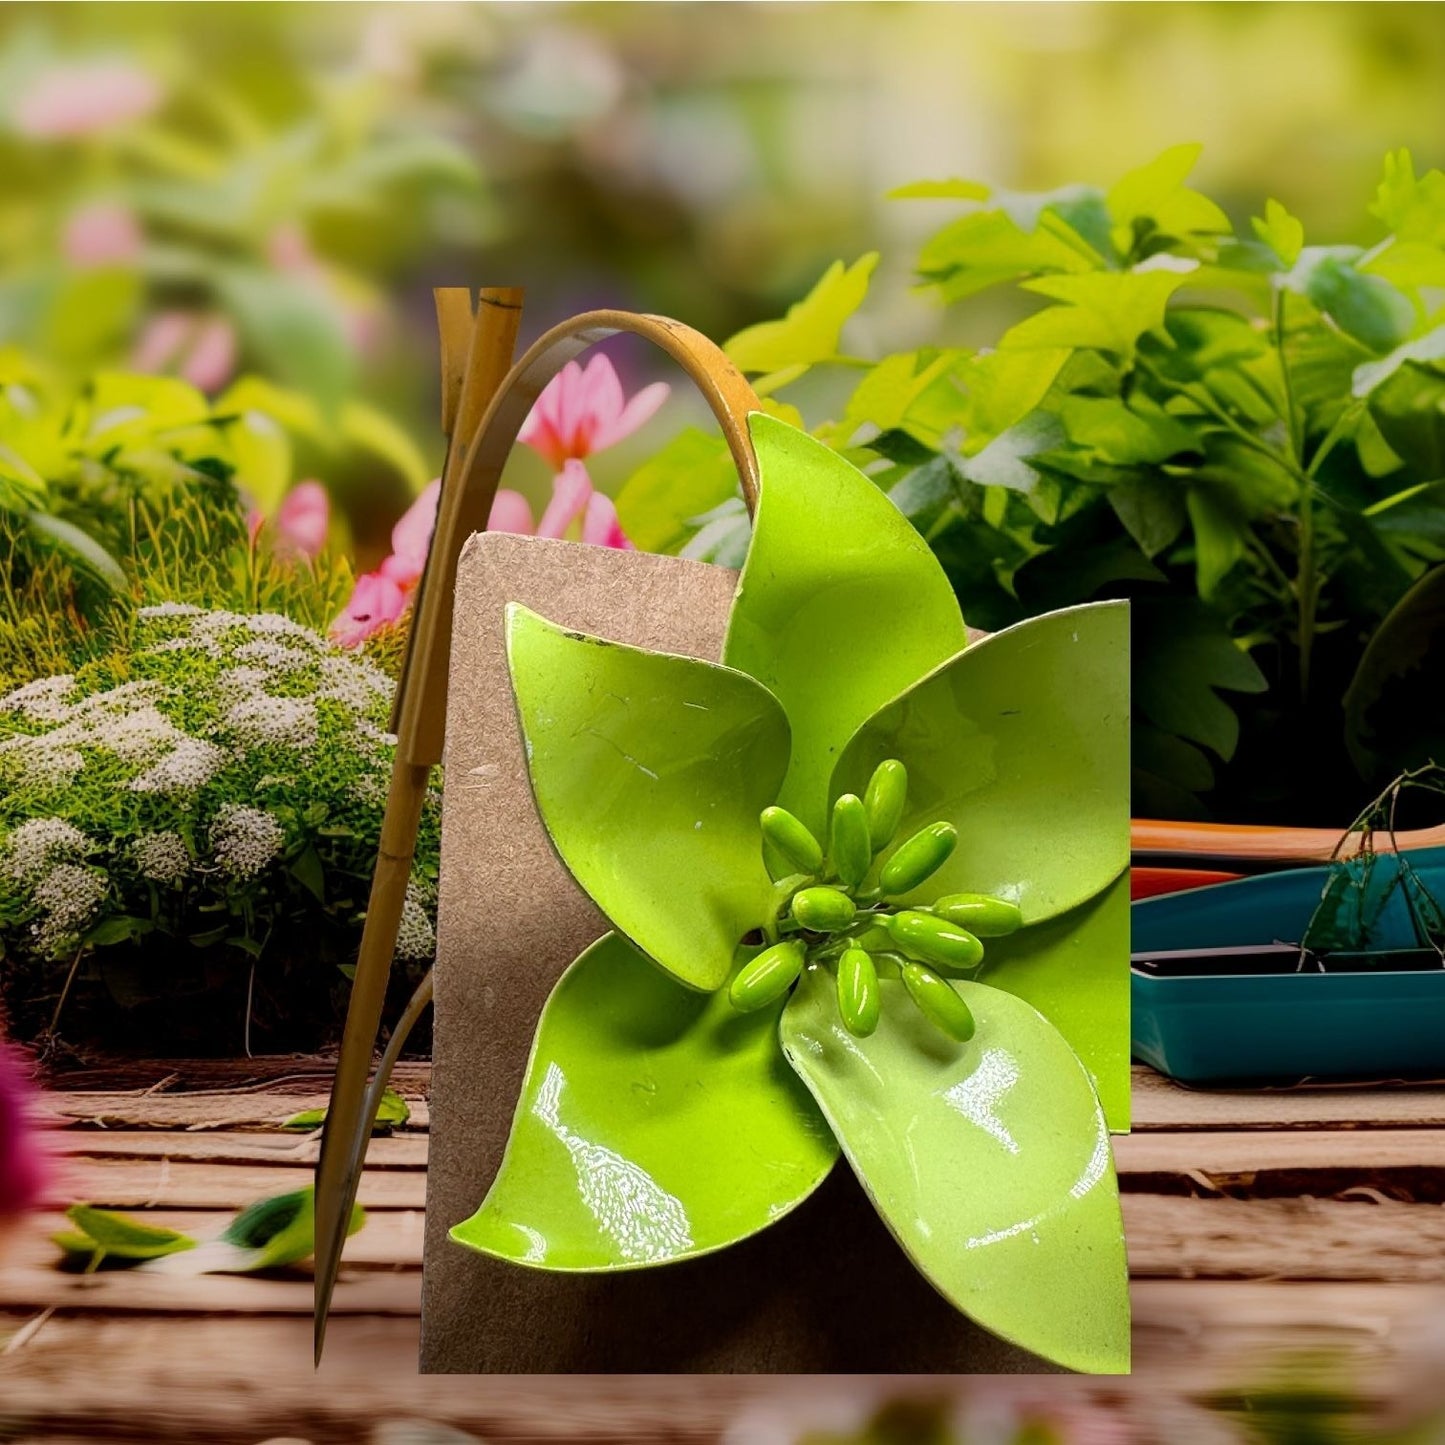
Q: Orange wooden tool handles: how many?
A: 2